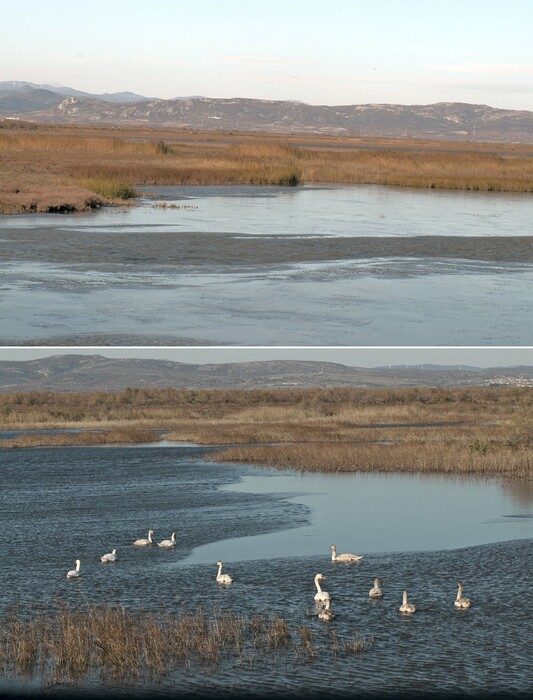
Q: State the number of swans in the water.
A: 11